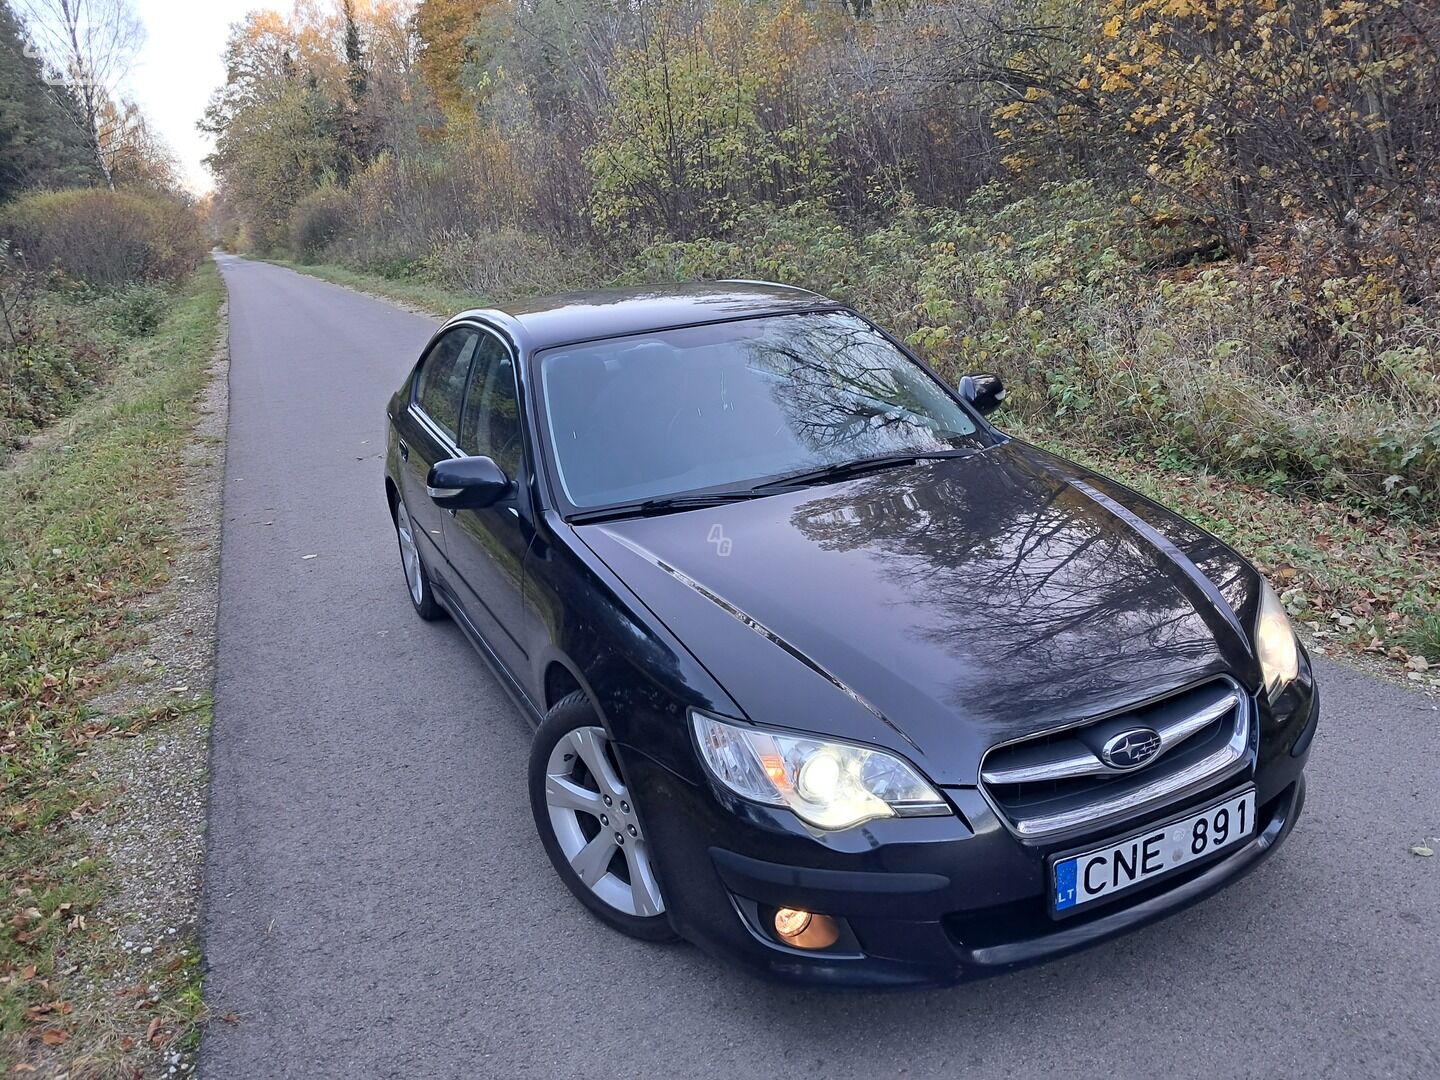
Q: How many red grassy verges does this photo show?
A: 0